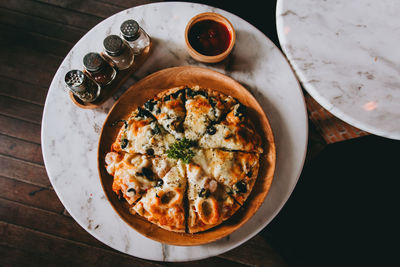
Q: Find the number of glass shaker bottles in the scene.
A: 4